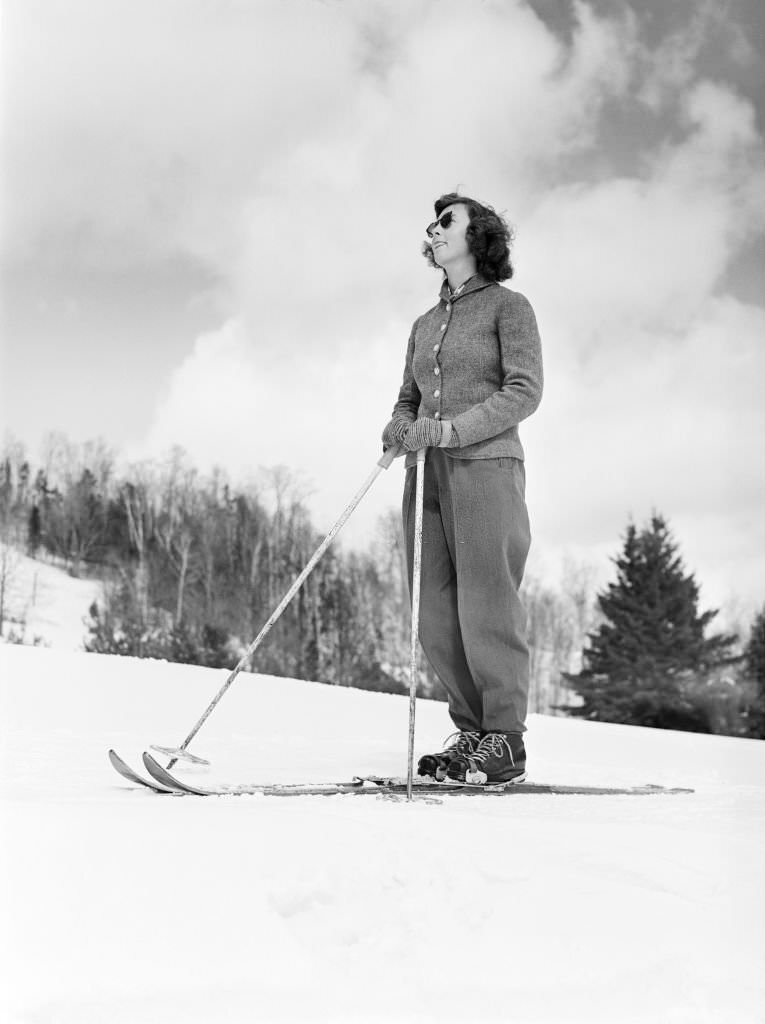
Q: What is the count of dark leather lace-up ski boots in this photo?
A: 2